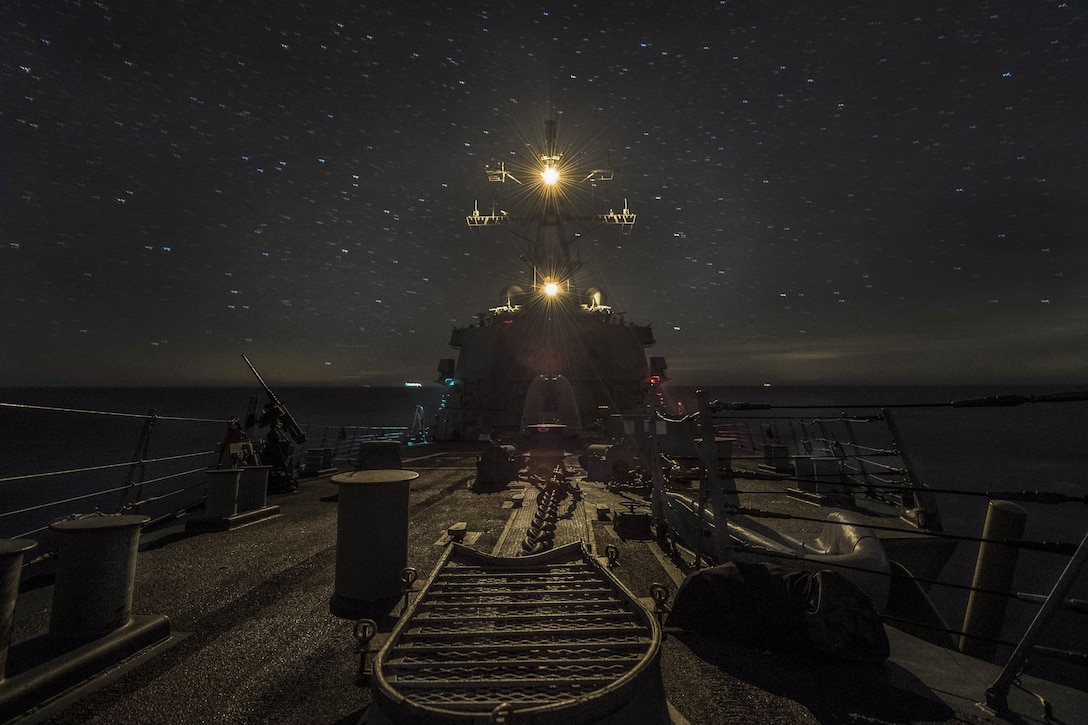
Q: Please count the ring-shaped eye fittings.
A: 5